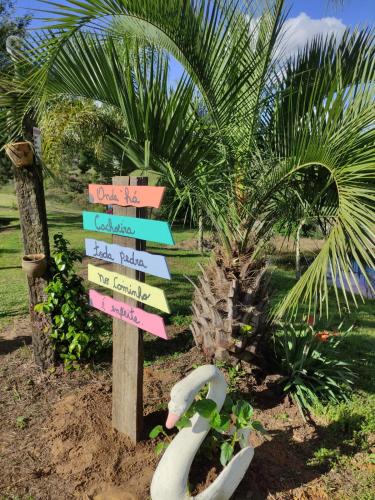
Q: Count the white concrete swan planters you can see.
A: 1